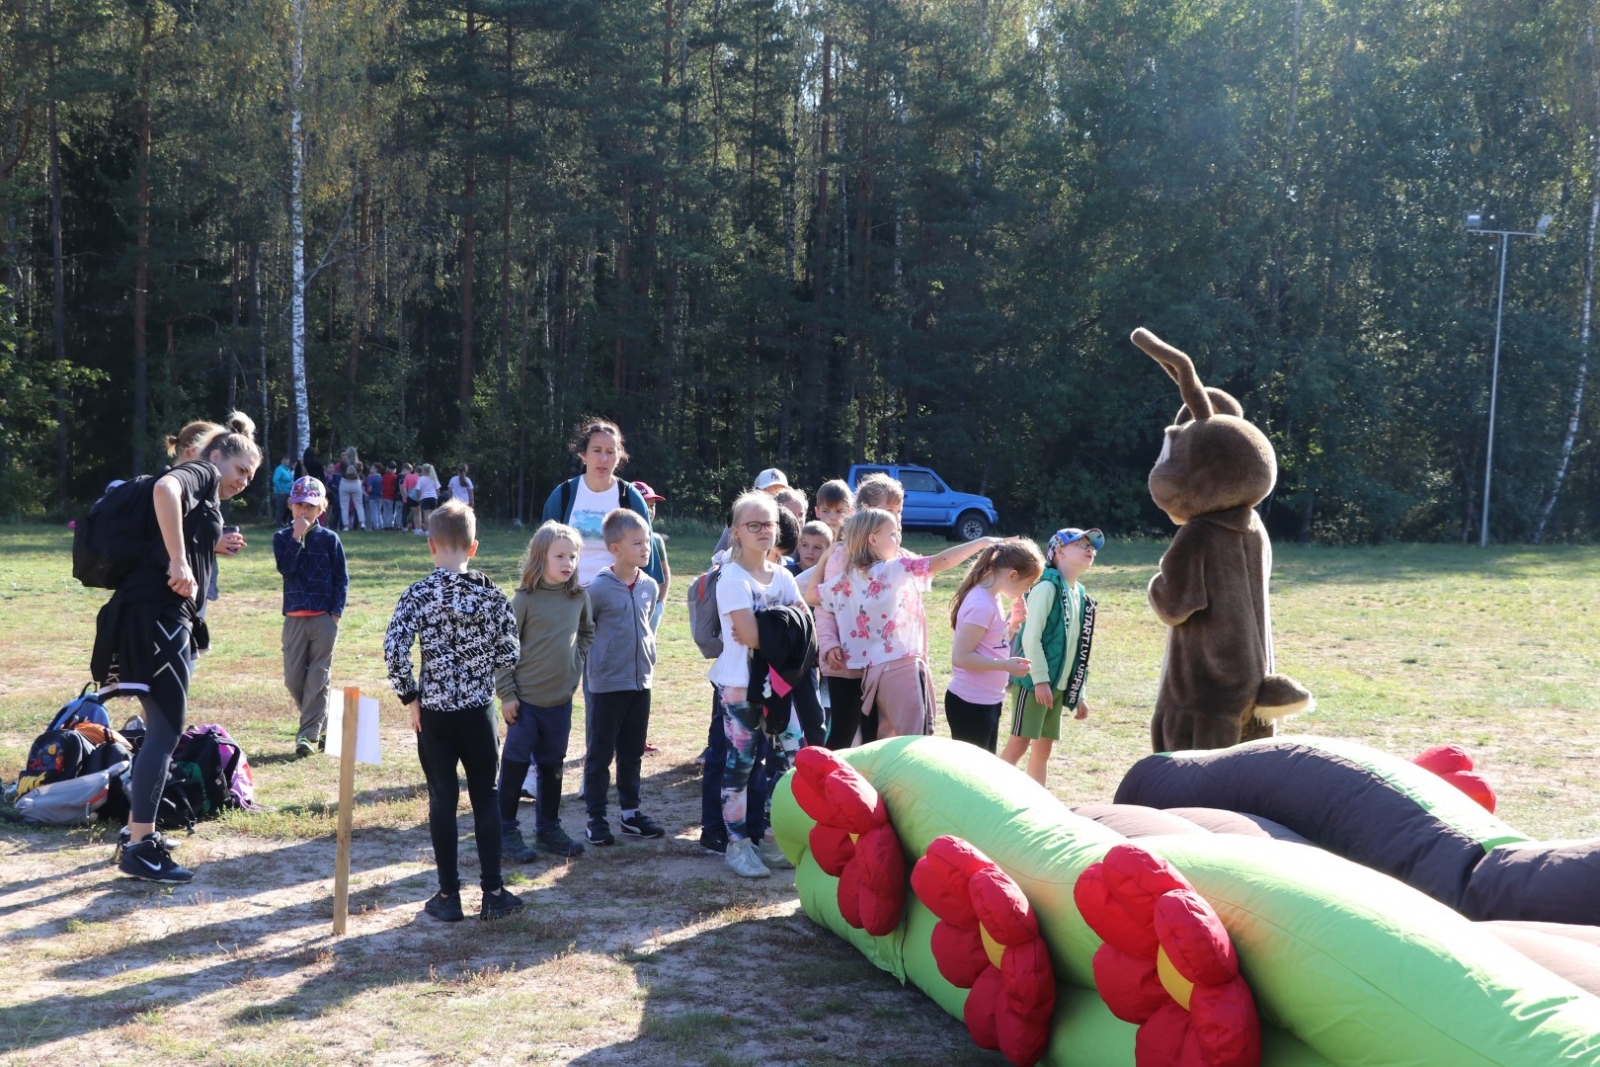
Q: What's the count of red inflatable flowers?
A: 4